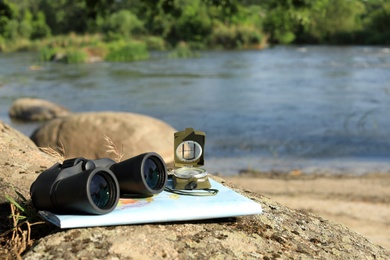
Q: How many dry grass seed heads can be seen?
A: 2